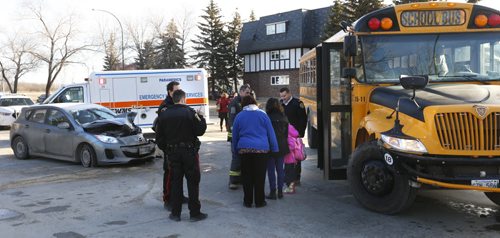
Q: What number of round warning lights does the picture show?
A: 4